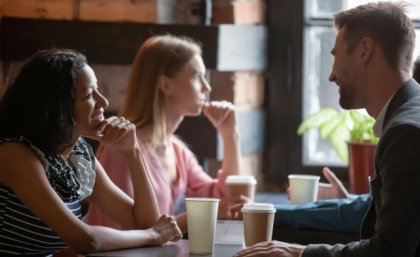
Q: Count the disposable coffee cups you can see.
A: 4